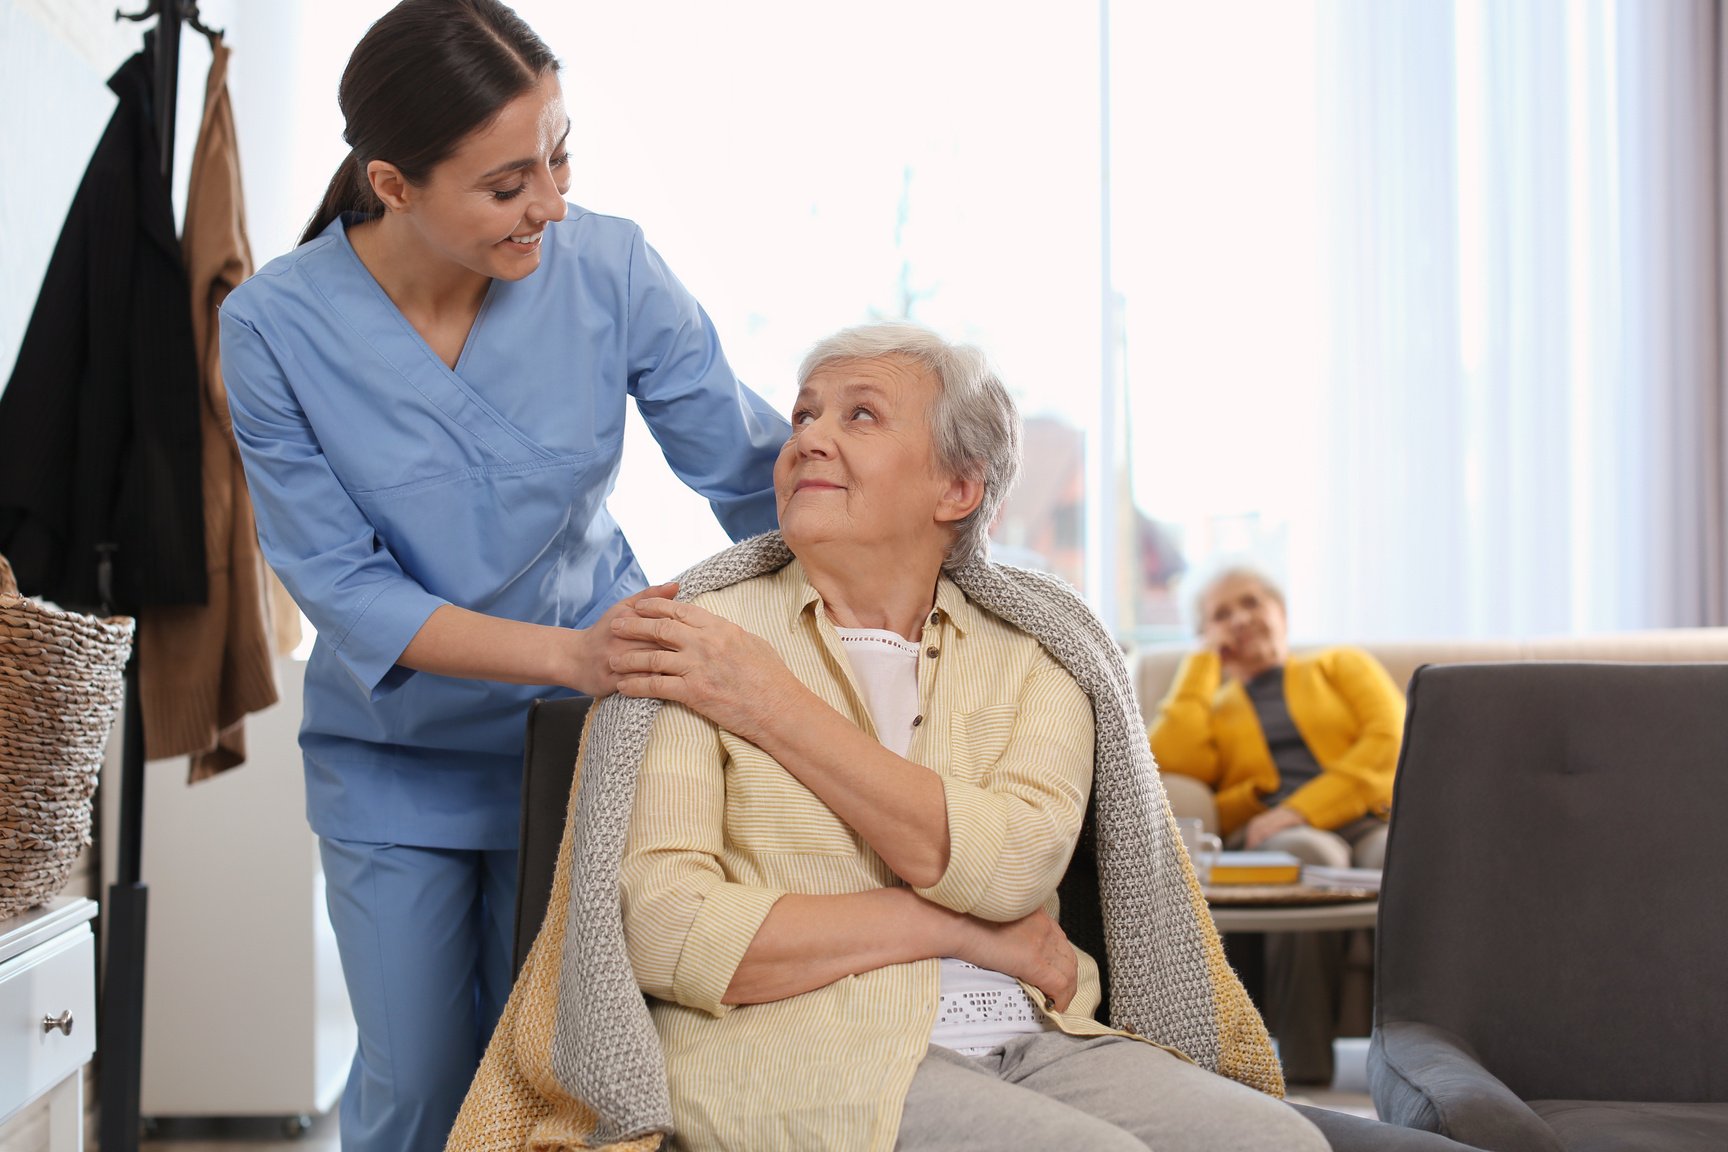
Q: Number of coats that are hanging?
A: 2